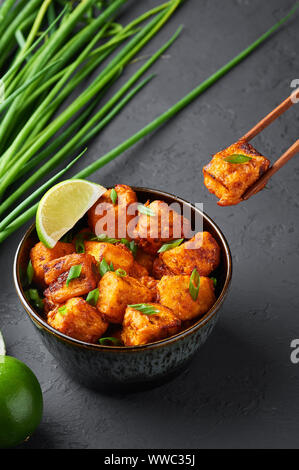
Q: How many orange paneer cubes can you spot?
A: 11